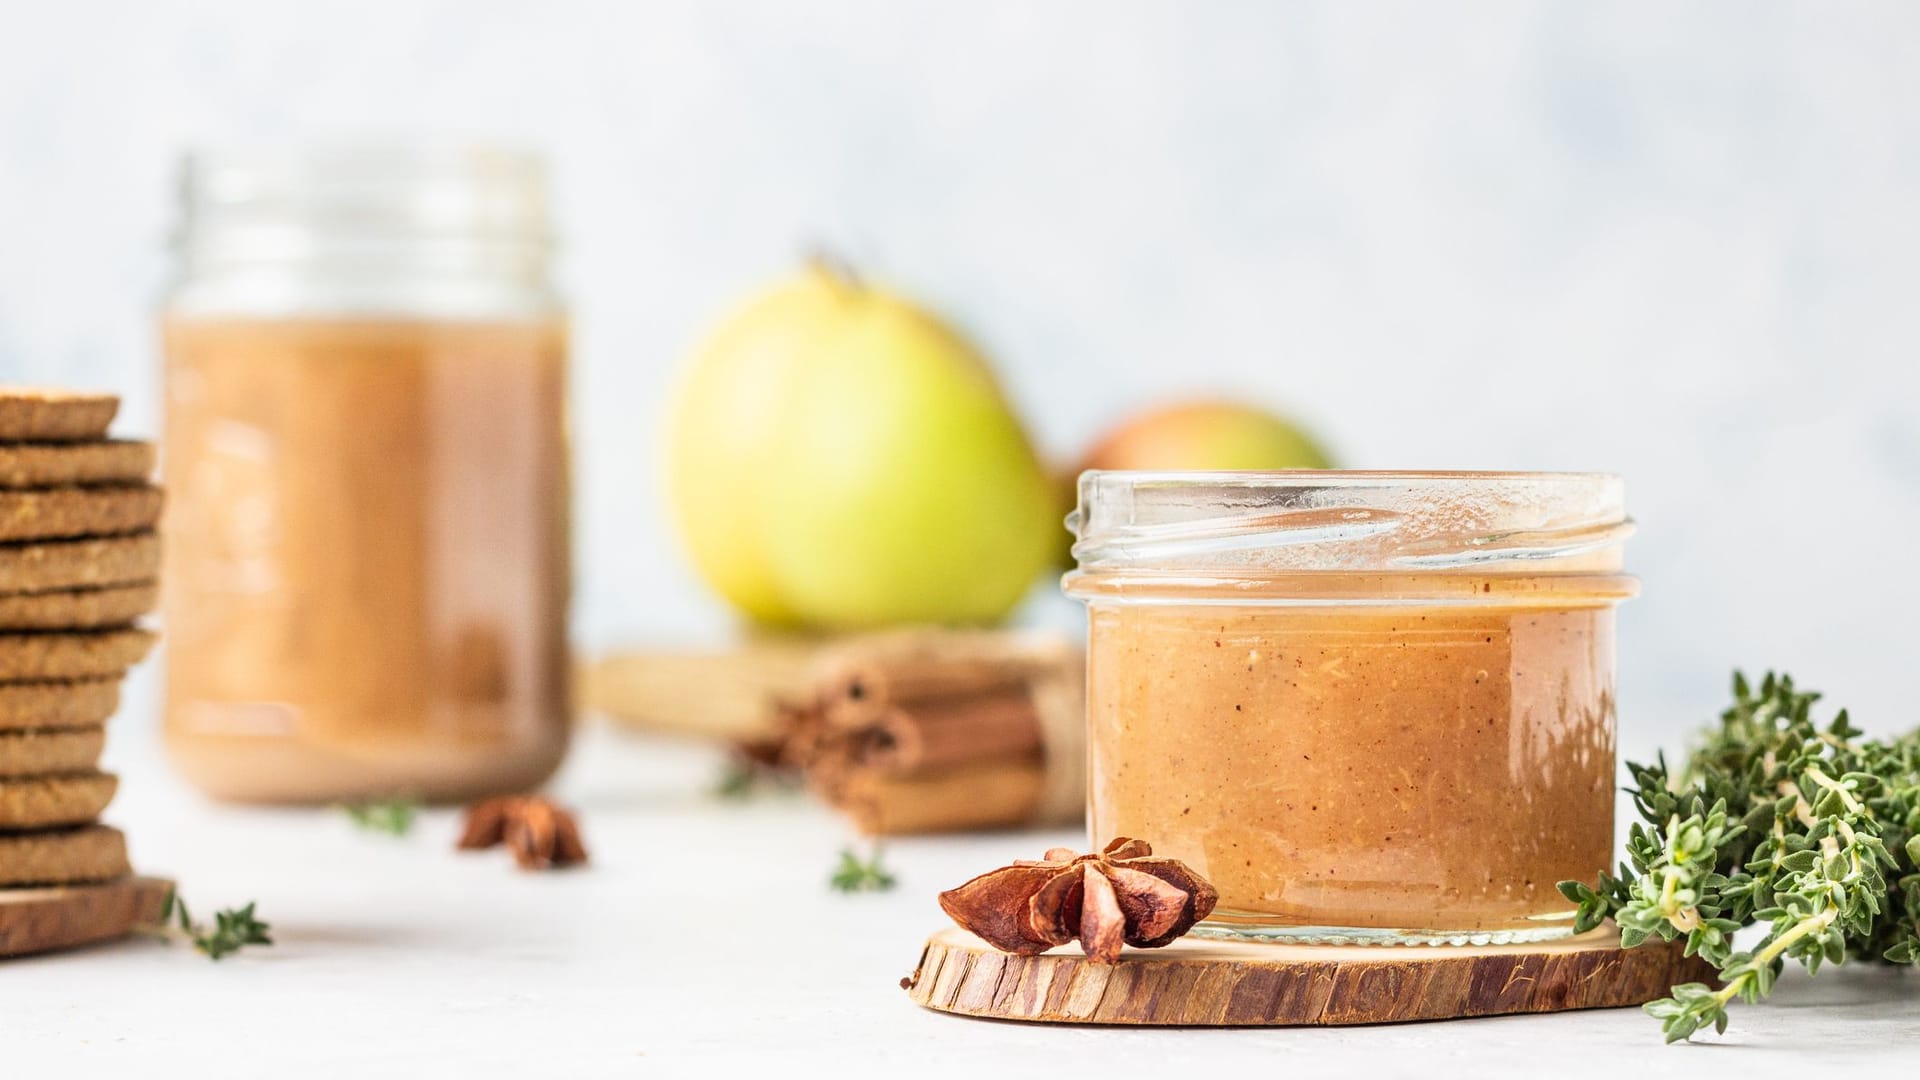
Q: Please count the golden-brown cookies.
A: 10